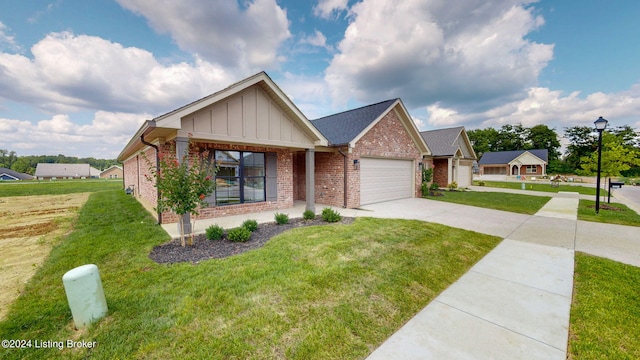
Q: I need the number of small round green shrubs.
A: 6